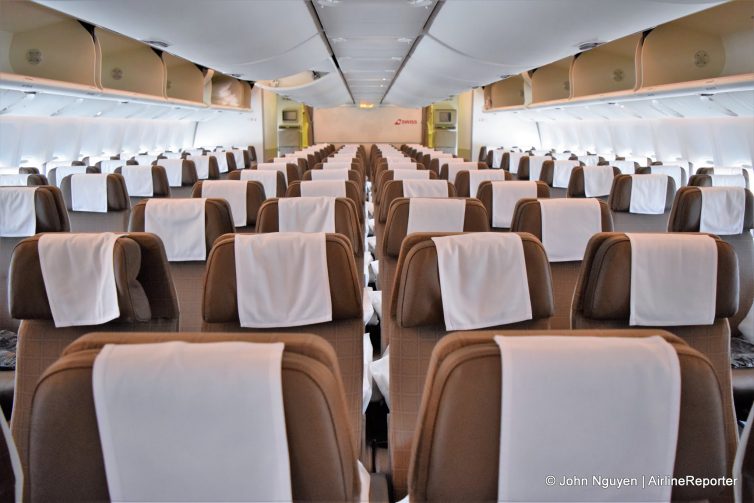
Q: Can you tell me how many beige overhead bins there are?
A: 8